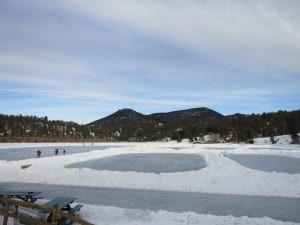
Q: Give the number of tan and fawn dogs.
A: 0